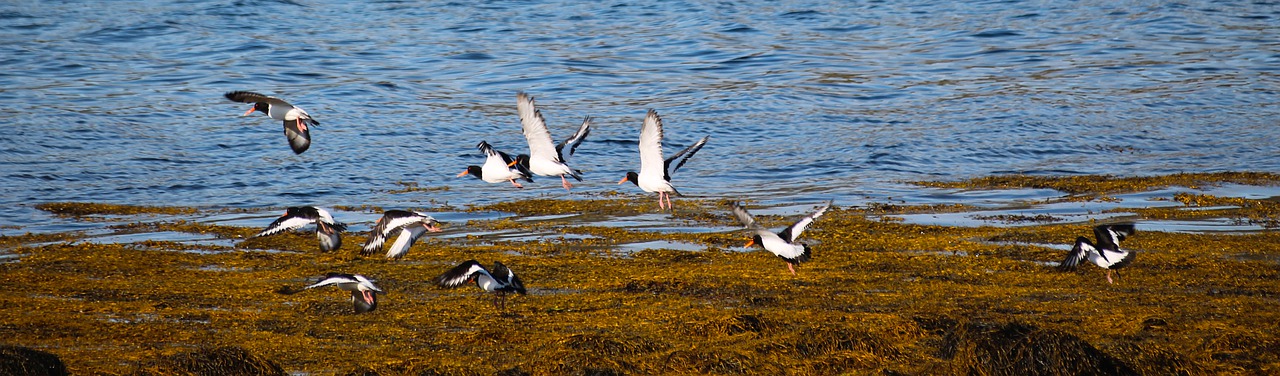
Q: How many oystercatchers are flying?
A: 10